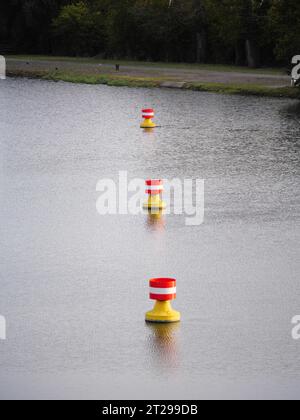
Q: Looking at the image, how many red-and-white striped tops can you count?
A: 3